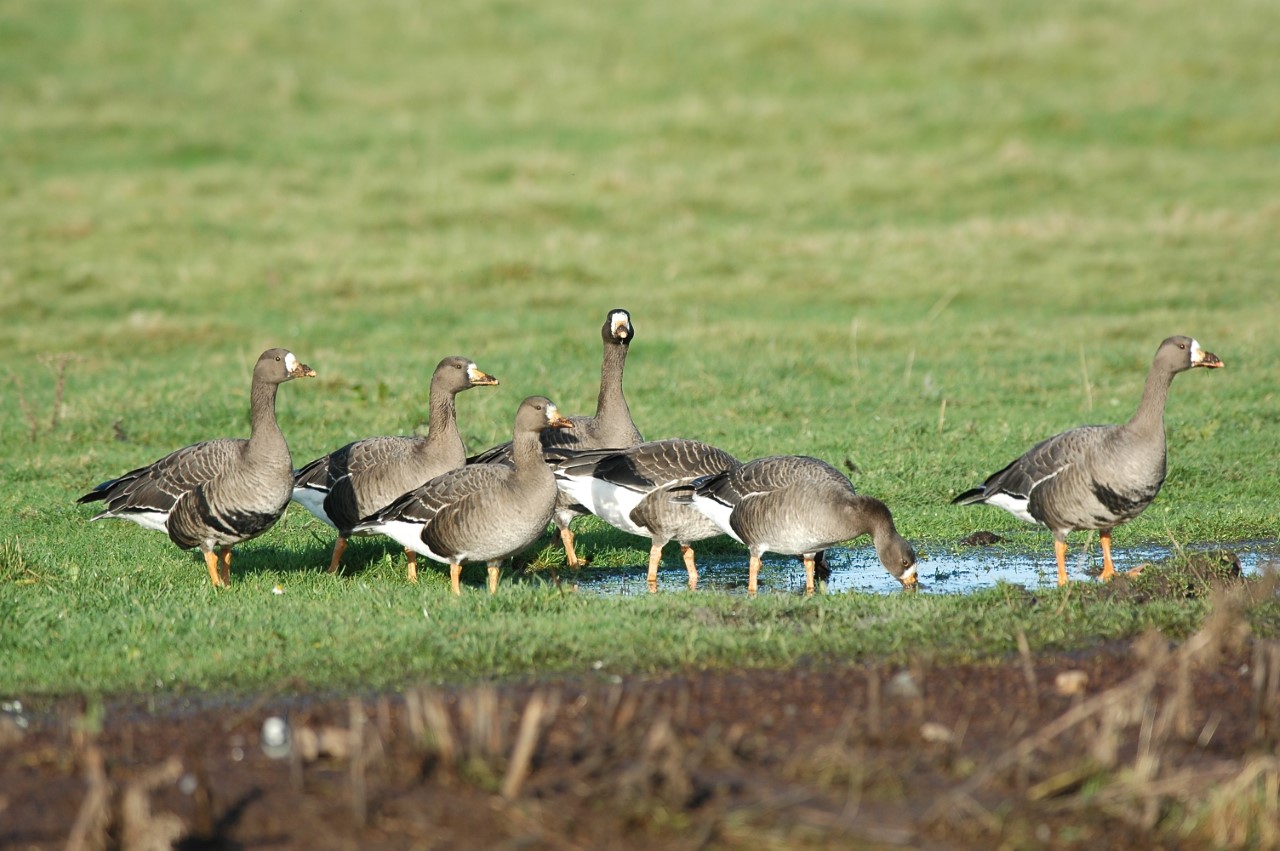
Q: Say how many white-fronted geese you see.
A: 7